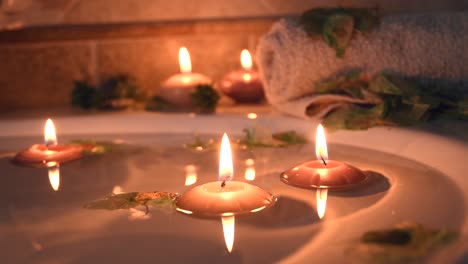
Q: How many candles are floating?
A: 3